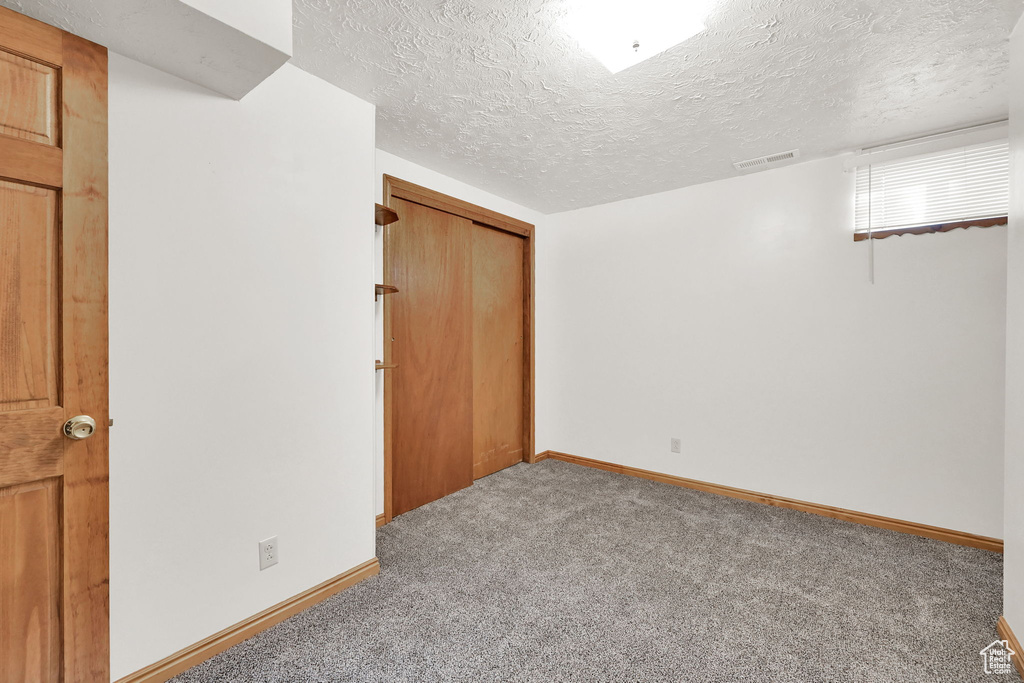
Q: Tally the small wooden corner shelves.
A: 3